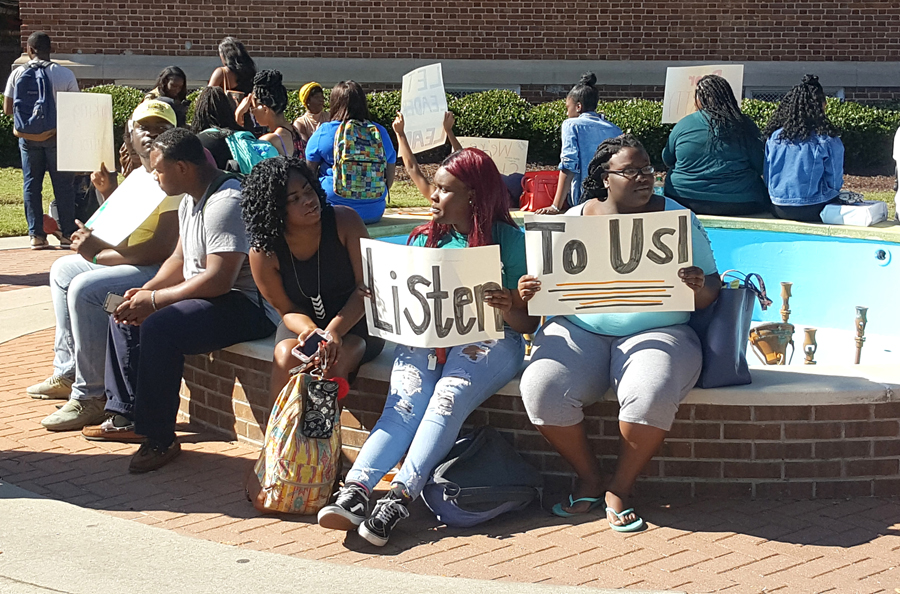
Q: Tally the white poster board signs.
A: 7